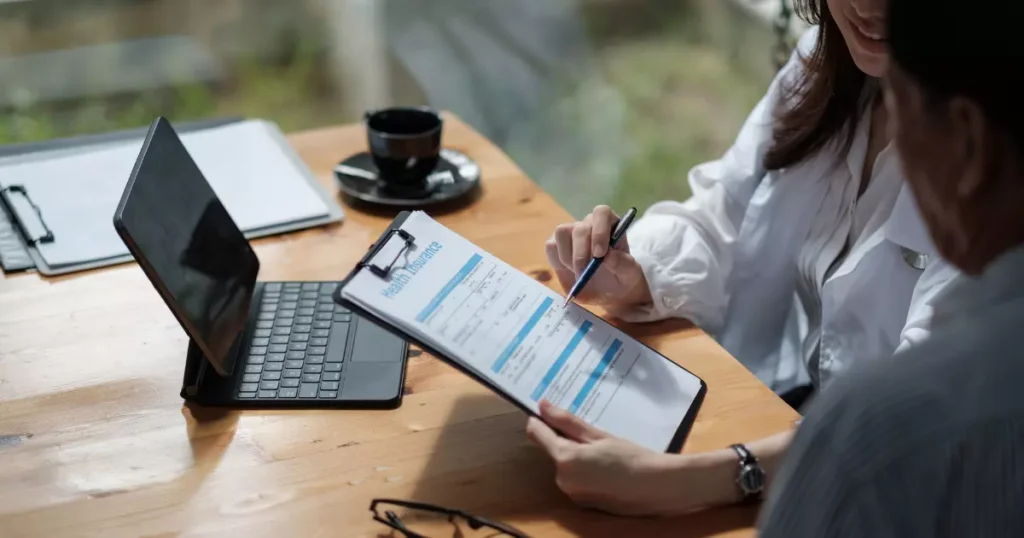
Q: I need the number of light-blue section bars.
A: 4